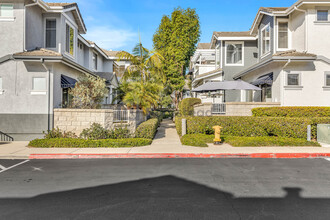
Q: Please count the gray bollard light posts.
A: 2